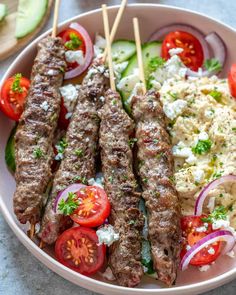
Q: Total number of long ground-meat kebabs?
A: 4